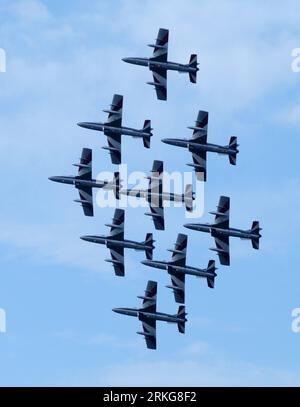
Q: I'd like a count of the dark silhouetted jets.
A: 9